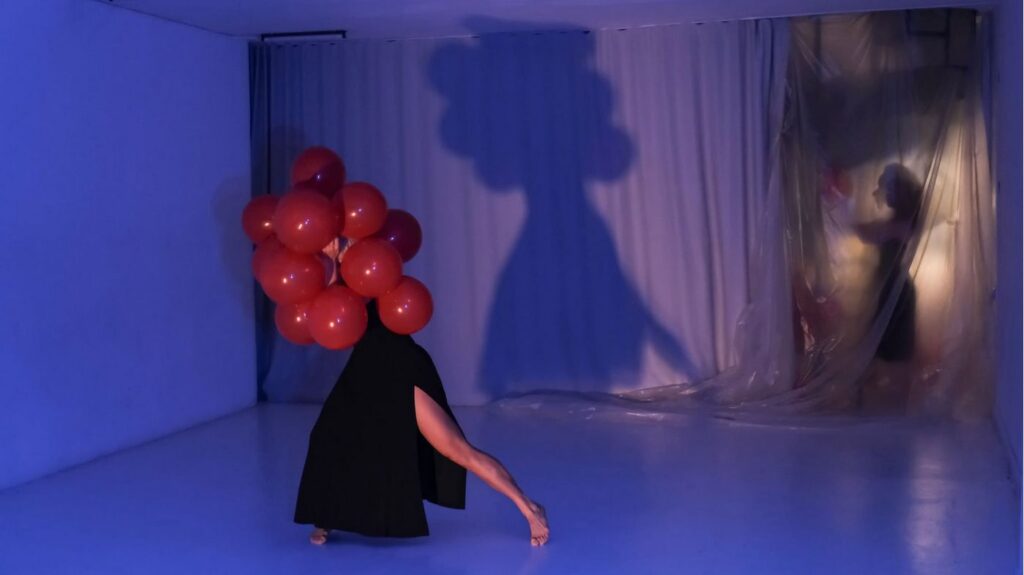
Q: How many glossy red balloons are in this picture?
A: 11